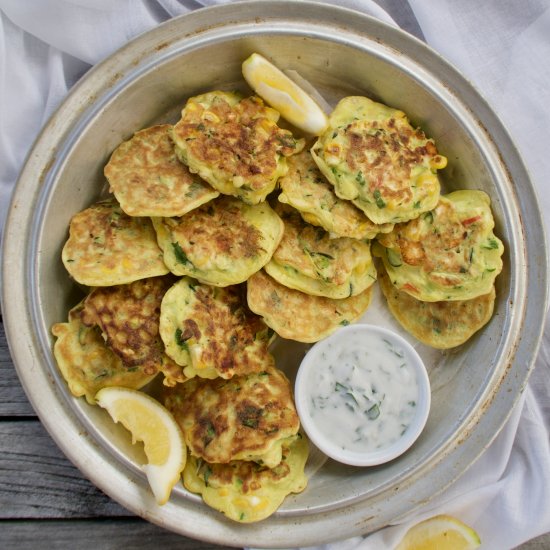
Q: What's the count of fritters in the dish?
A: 15